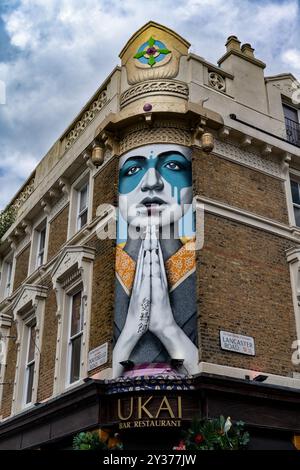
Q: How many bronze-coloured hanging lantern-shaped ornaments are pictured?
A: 2